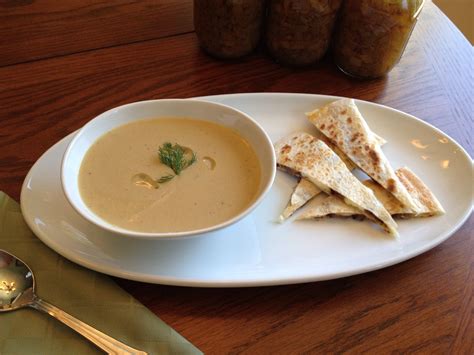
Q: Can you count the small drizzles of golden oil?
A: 2